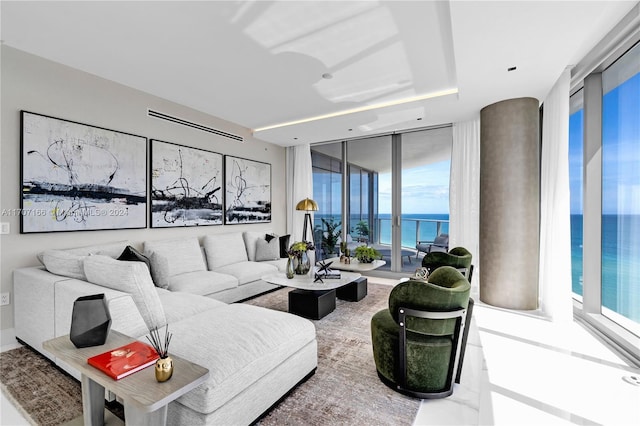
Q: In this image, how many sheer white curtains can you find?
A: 3